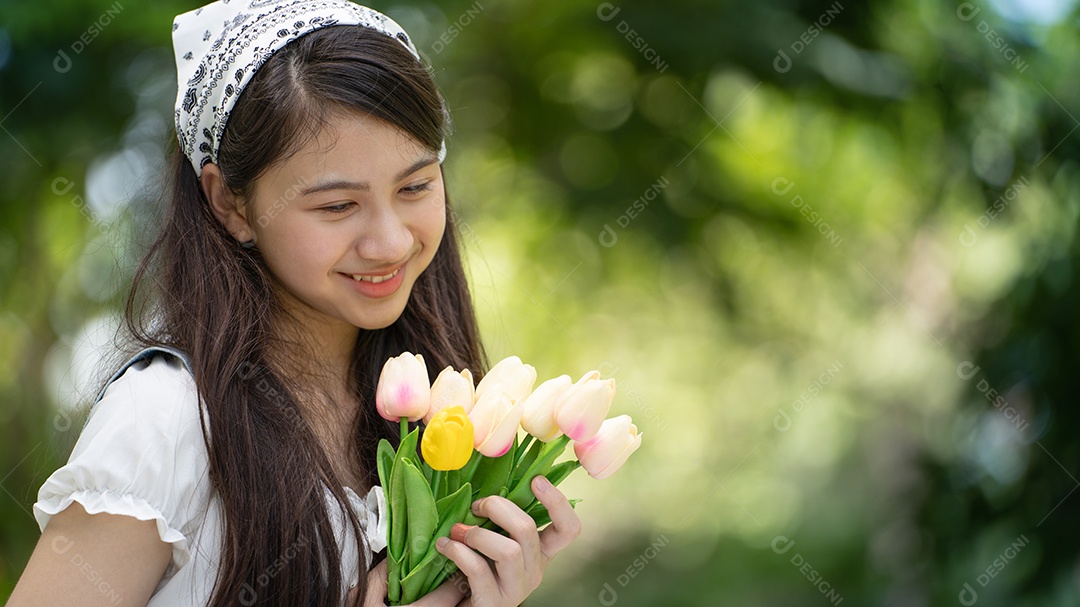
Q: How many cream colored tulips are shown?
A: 7